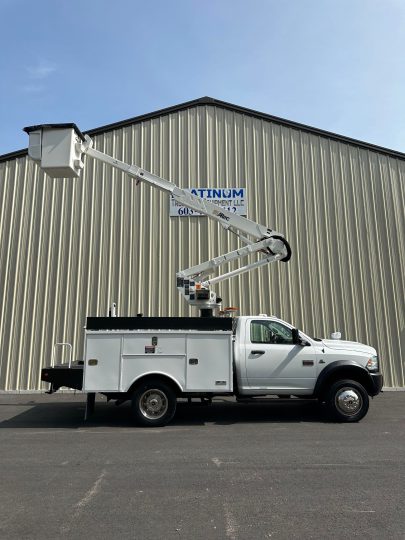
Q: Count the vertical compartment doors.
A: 2